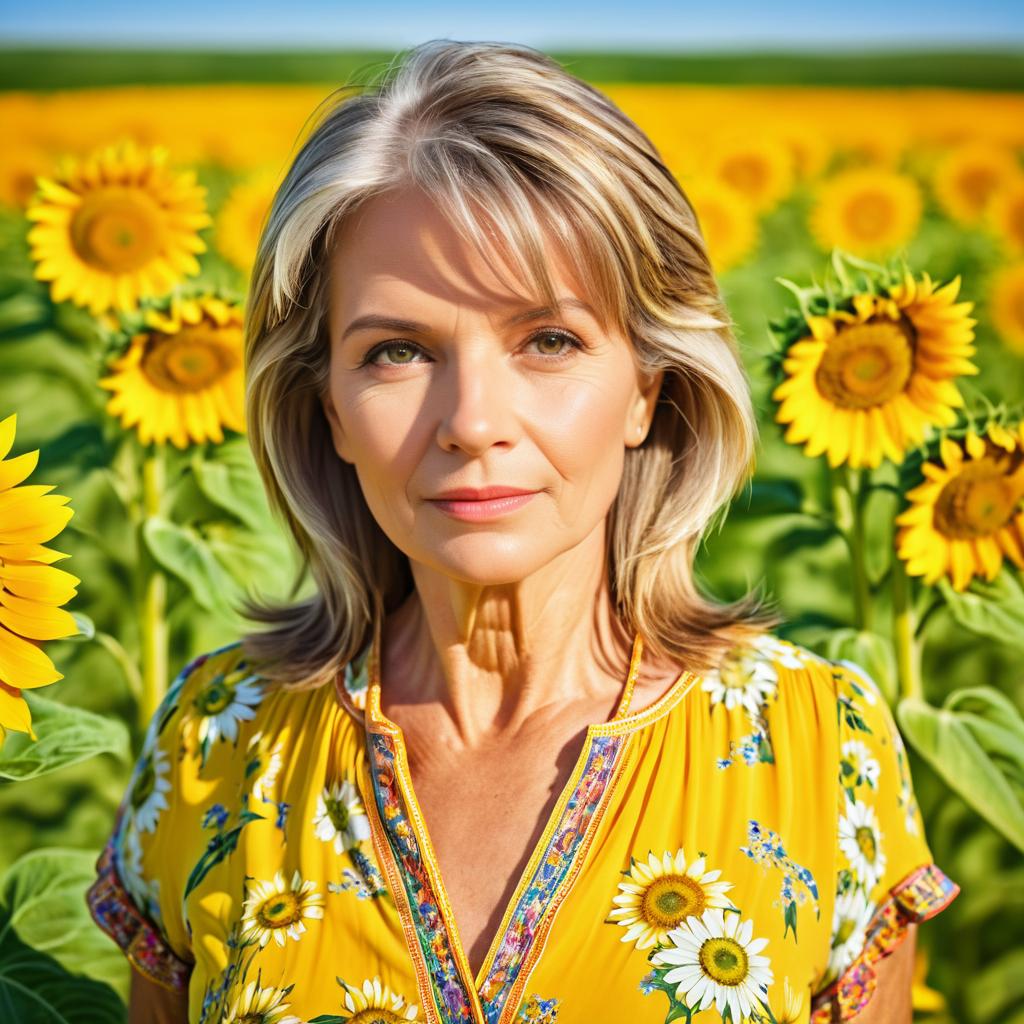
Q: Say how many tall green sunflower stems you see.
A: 3